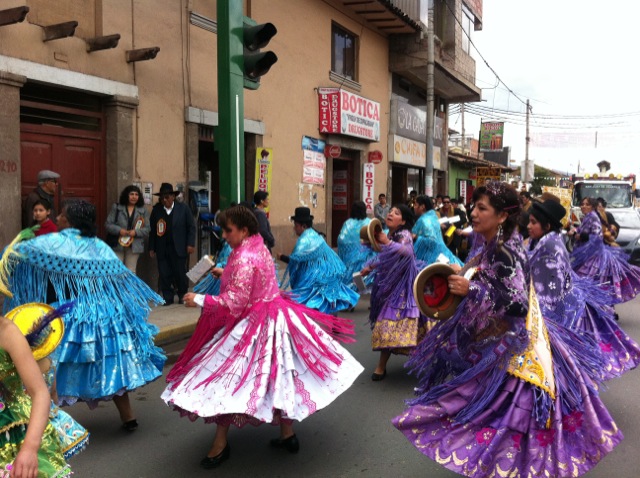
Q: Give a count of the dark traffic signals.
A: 2